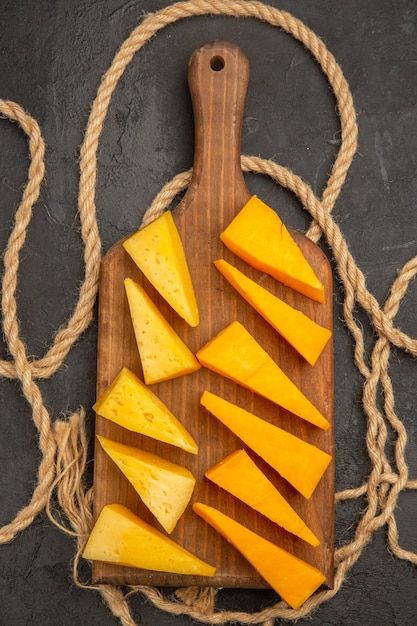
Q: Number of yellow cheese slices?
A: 5